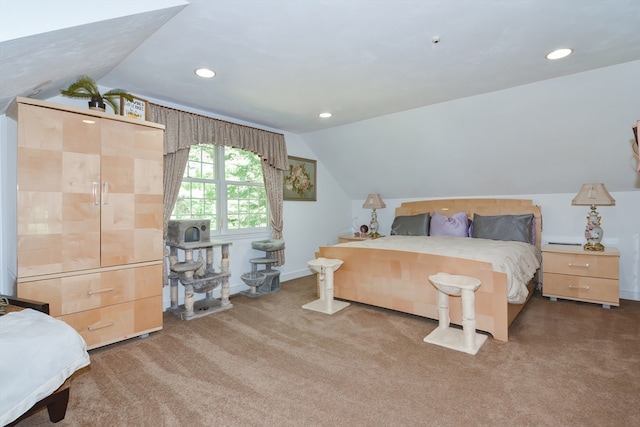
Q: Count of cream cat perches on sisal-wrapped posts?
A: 2